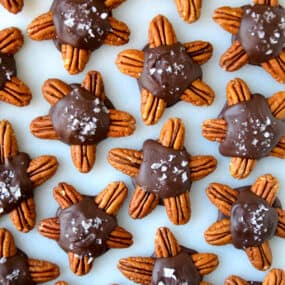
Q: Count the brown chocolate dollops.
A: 12